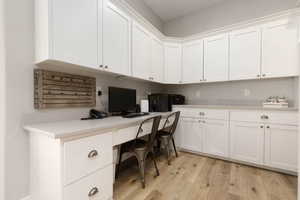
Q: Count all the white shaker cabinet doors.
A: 13